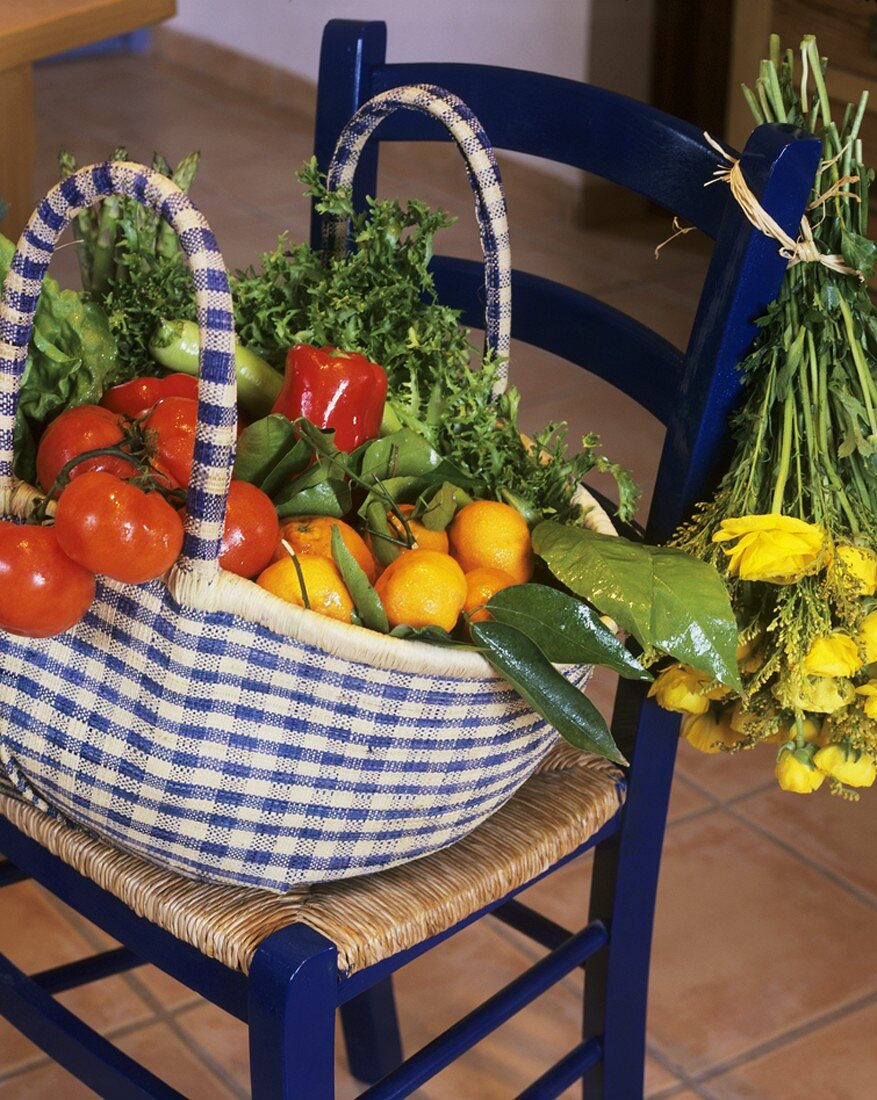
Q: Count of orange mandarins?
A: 6